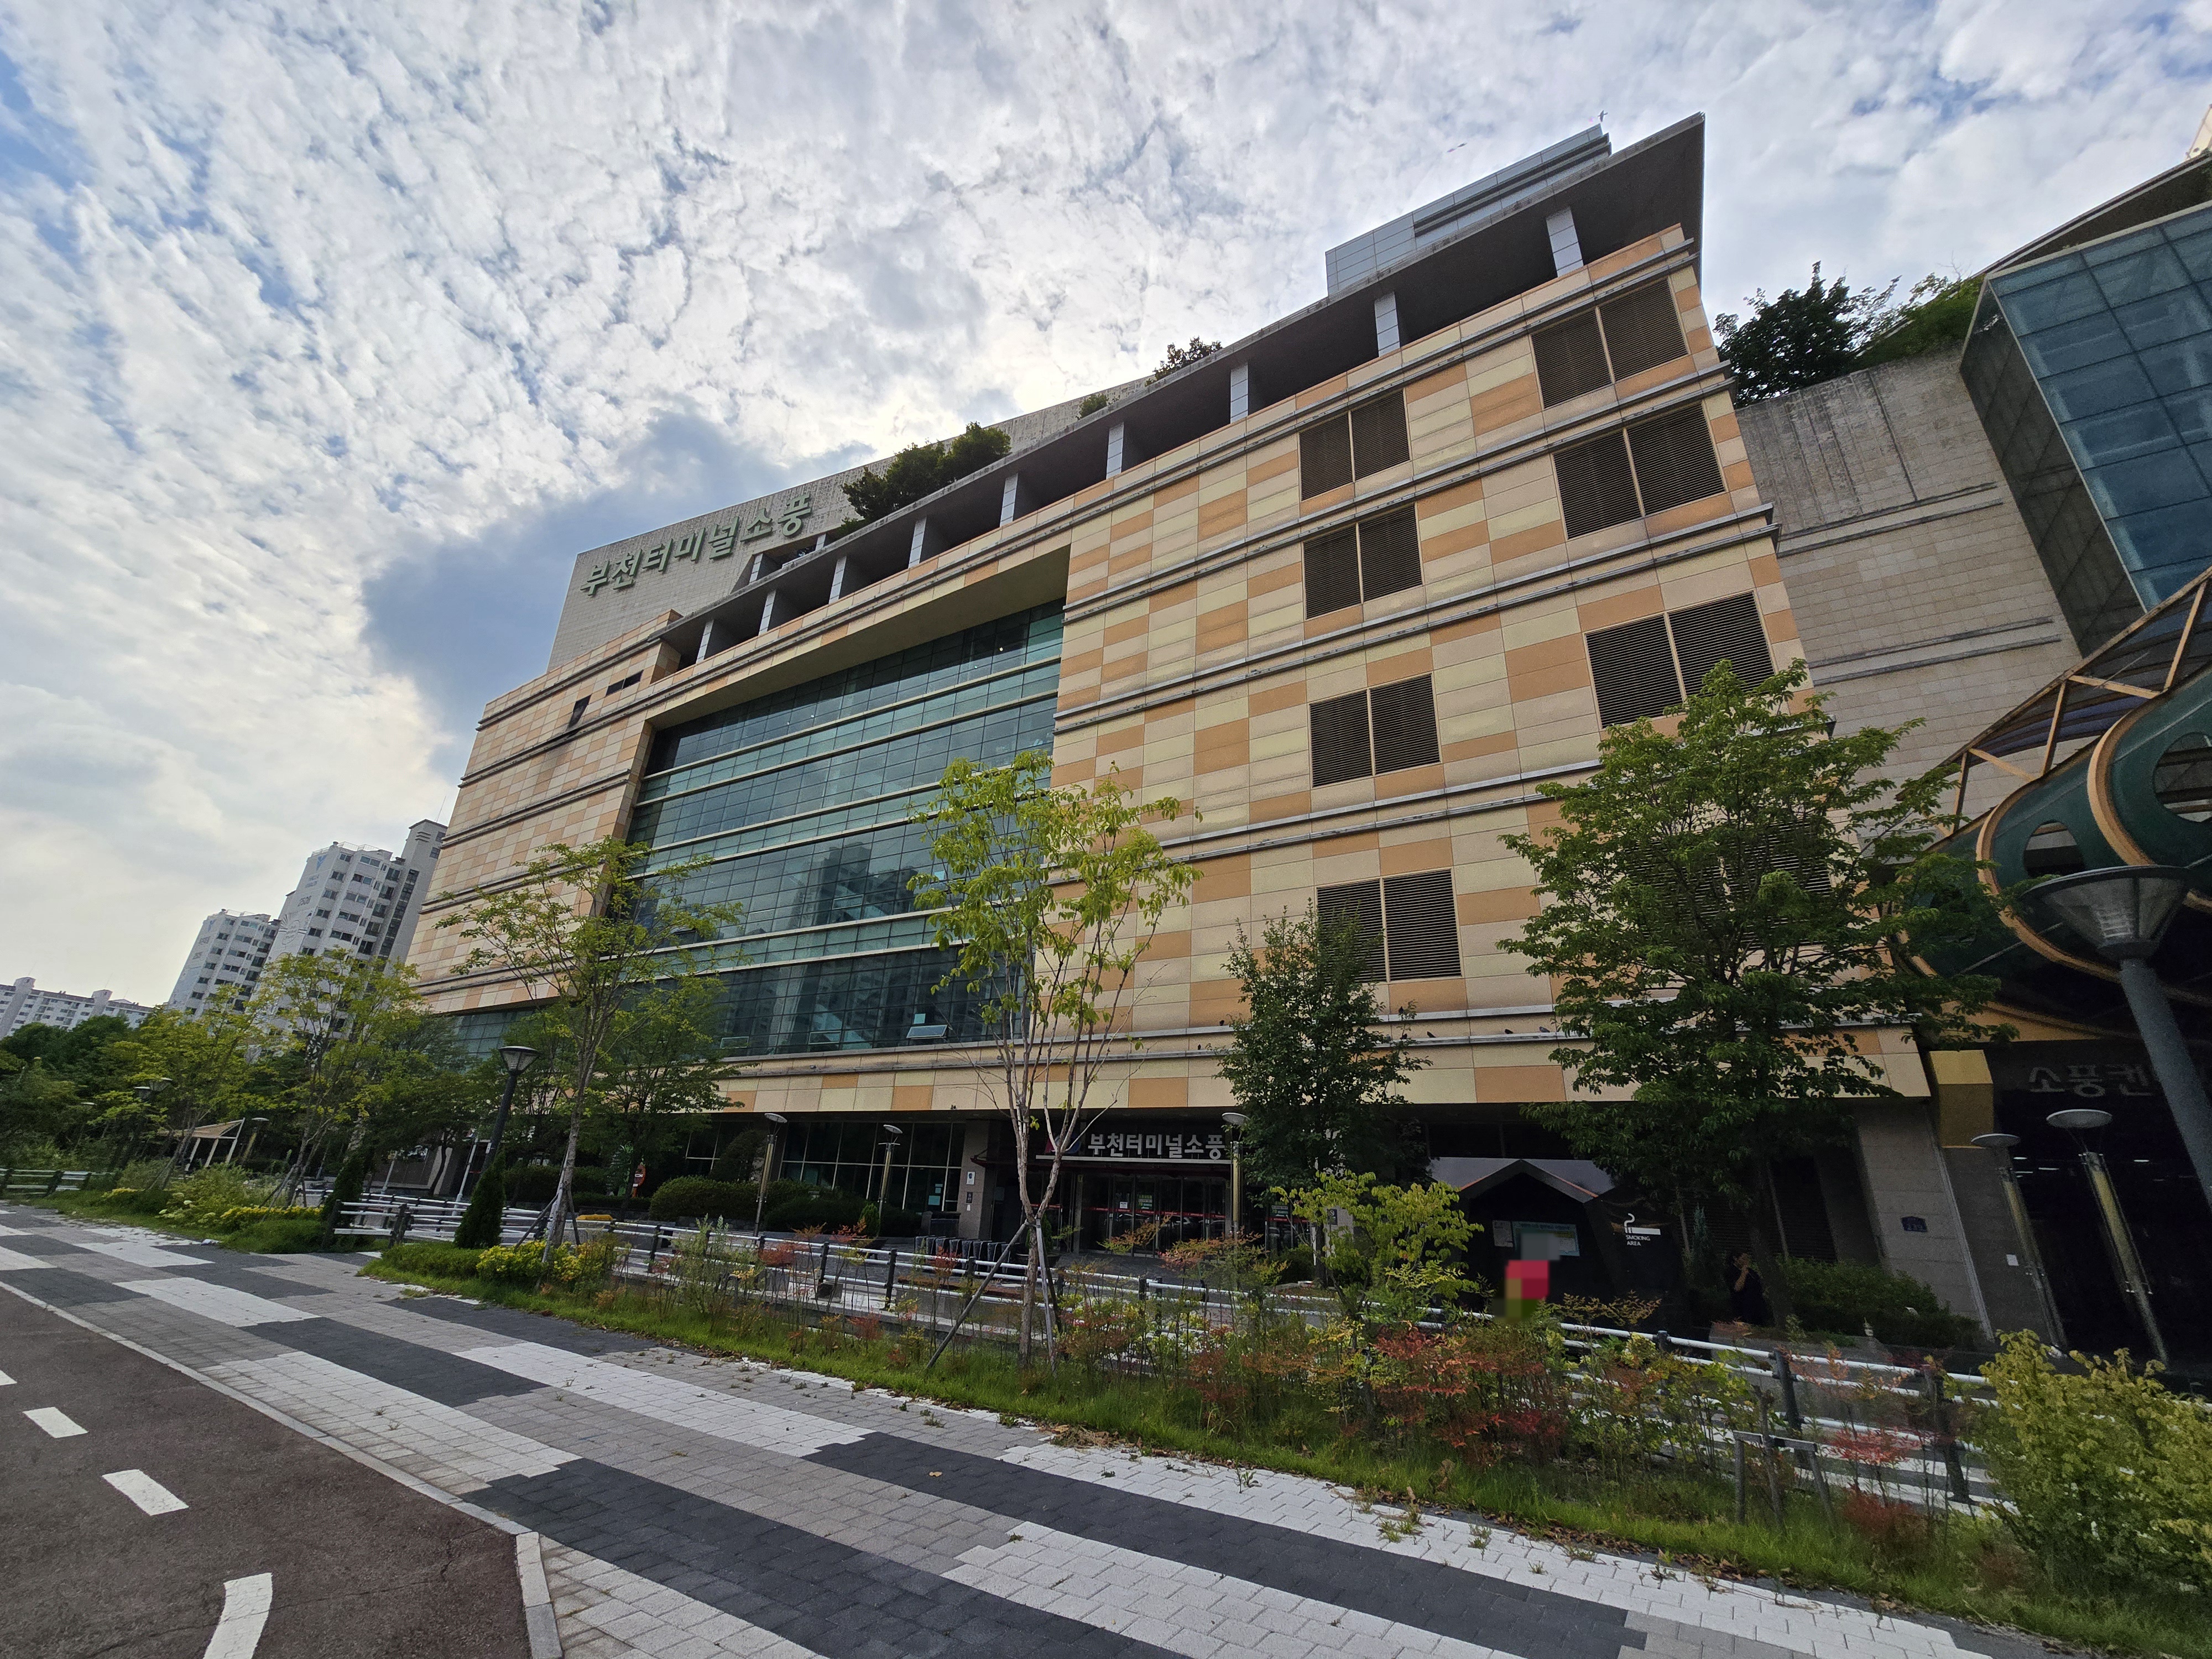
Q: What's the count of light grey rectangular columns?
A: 11